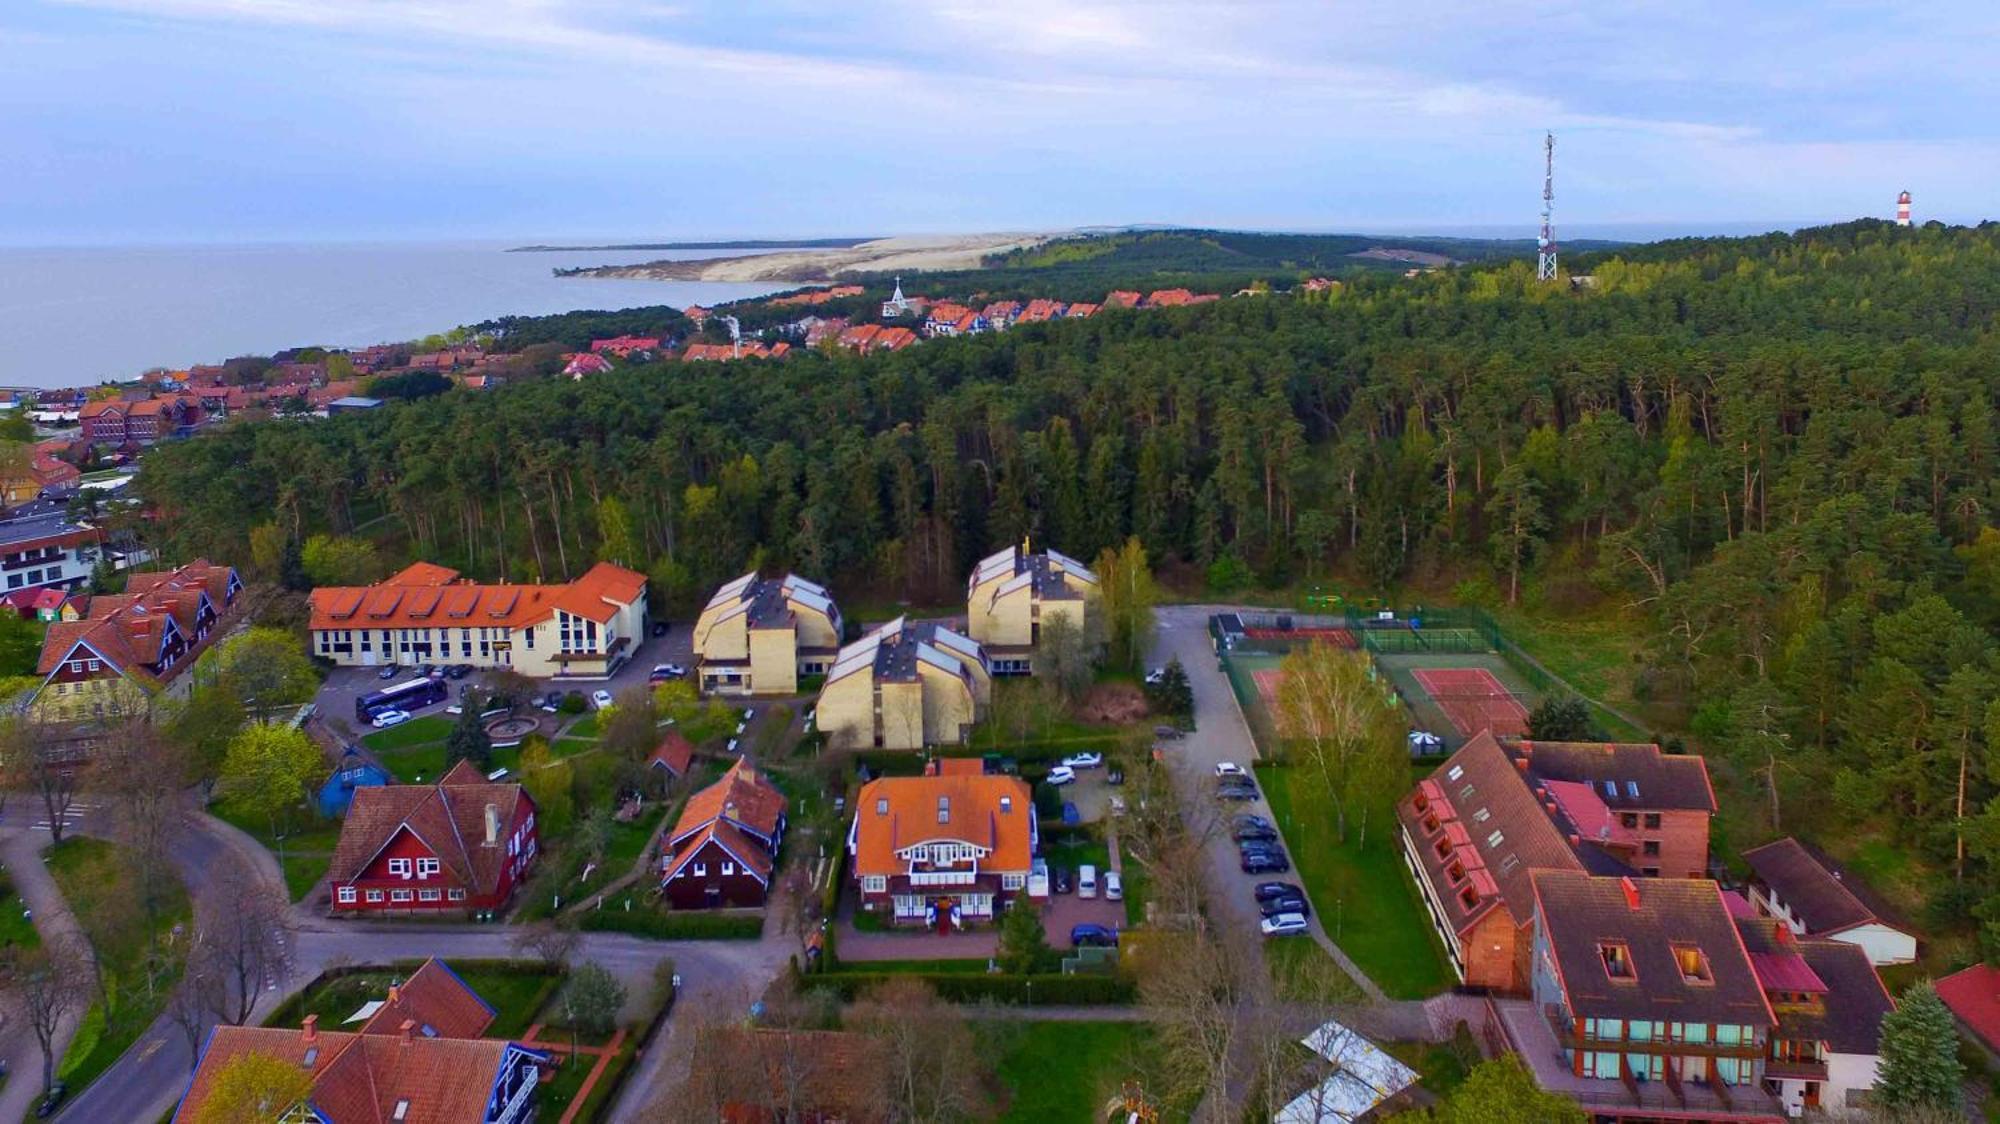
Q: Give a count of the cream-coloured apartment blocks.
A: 3